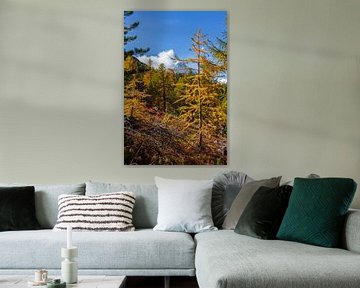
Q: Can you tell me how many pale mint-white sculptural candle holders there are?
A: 1